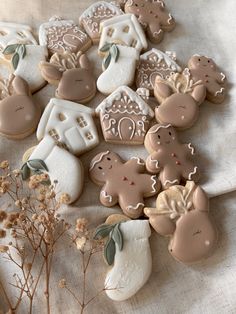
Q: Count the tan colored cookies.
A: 12